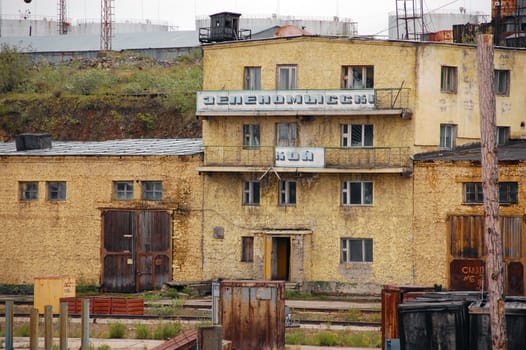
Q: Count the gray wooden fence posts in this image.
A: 5